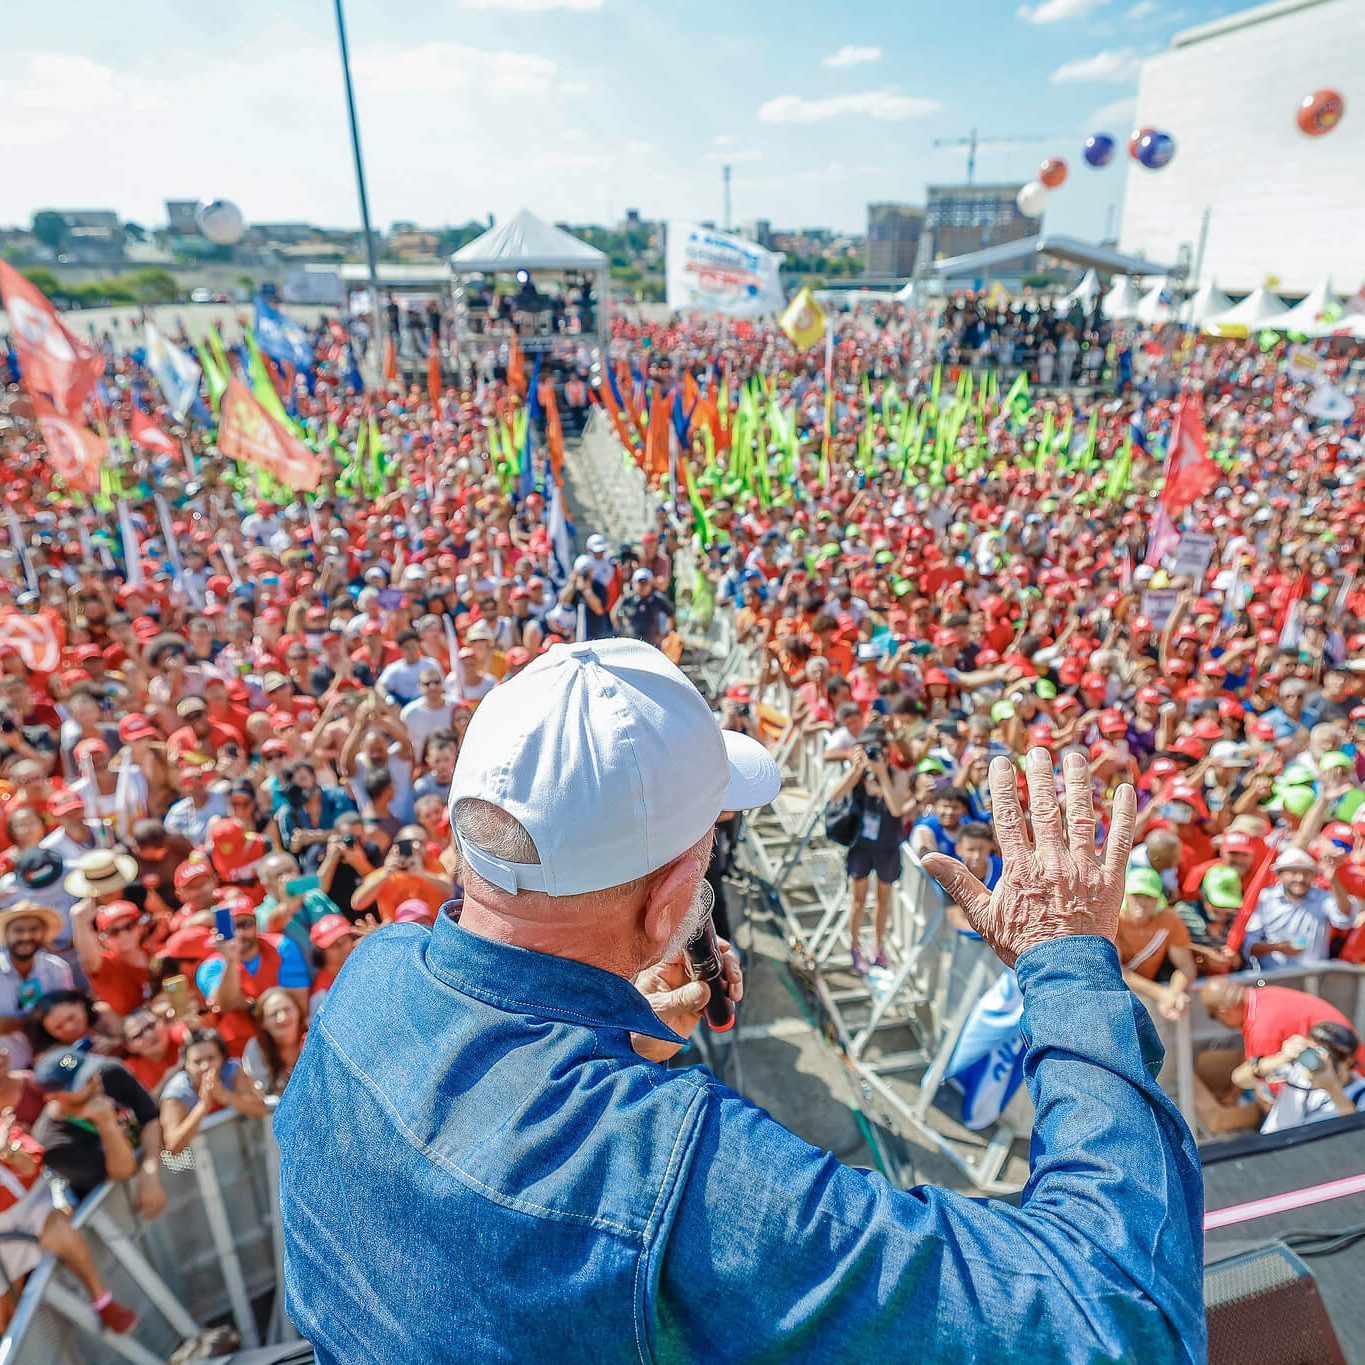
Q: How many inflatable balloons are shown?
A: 7